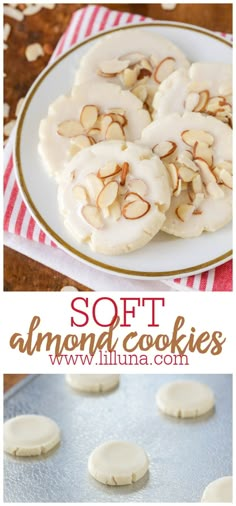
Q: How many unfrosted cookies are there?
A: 5